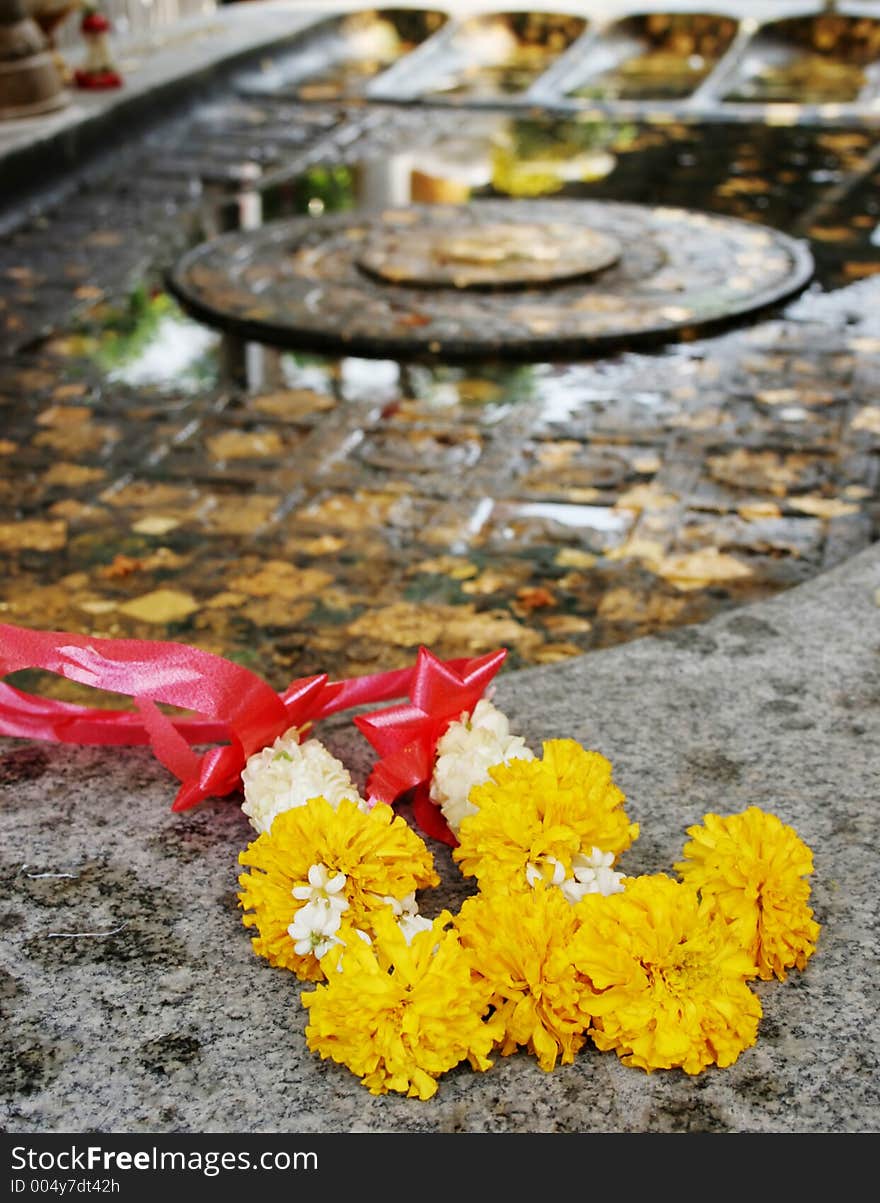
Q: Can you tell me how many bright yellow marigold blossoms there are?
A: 6